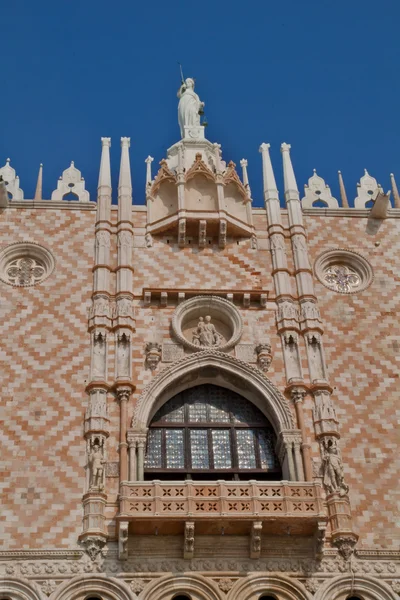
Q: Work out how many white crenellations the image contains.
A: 4